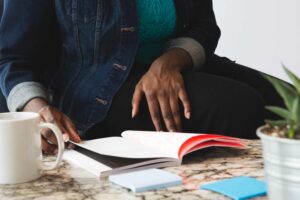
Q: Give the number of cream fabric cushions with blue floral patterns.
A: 0